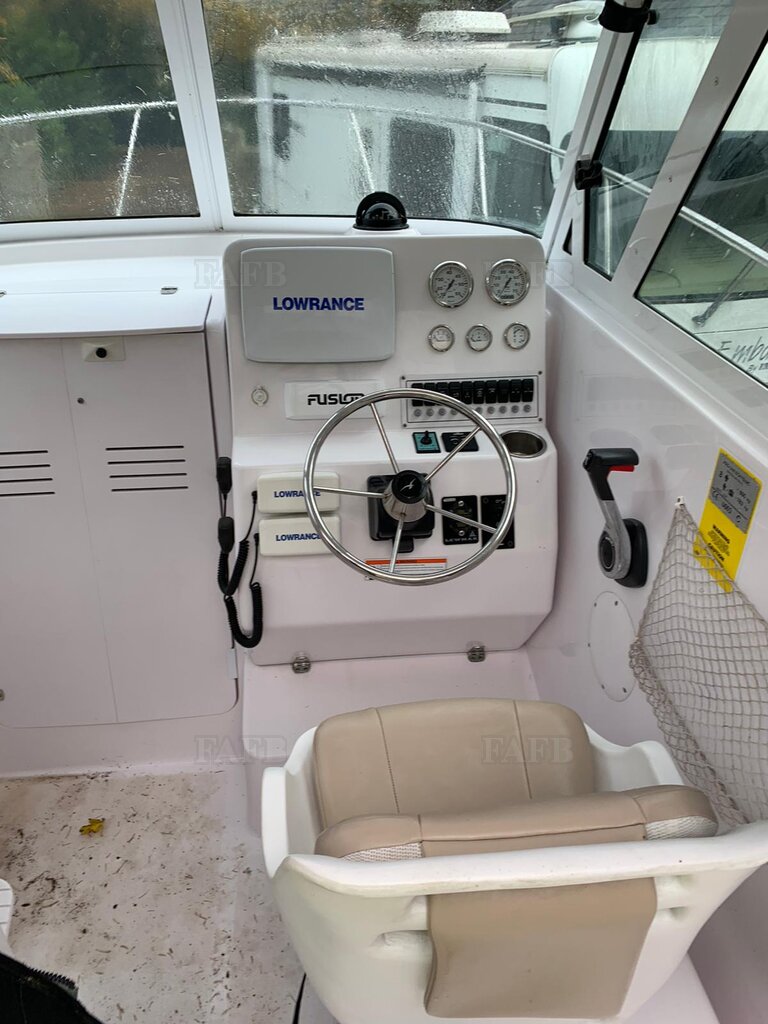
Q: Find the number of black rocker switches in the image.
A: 10